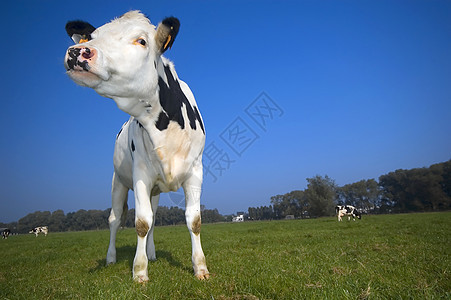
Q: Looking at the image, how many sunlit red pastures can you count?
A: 0